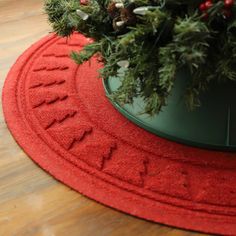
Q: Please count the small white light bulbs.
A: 3